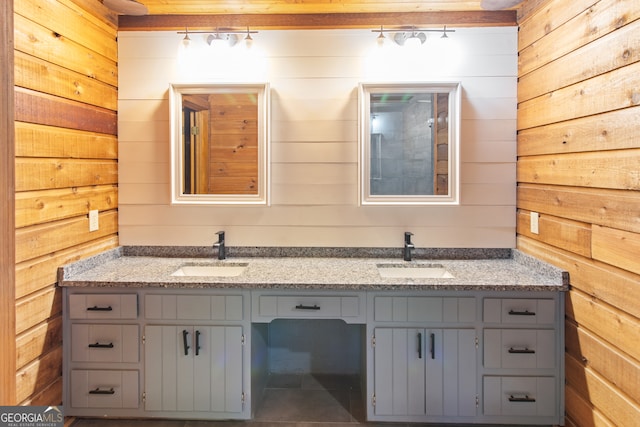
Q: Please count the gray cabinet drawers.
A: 7